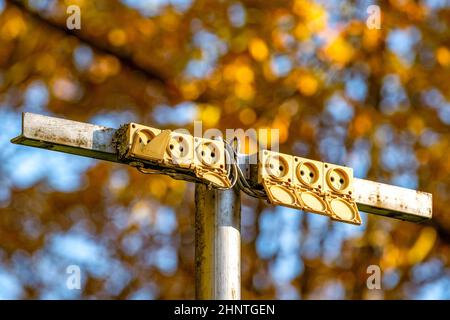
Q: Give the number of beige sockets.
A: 6